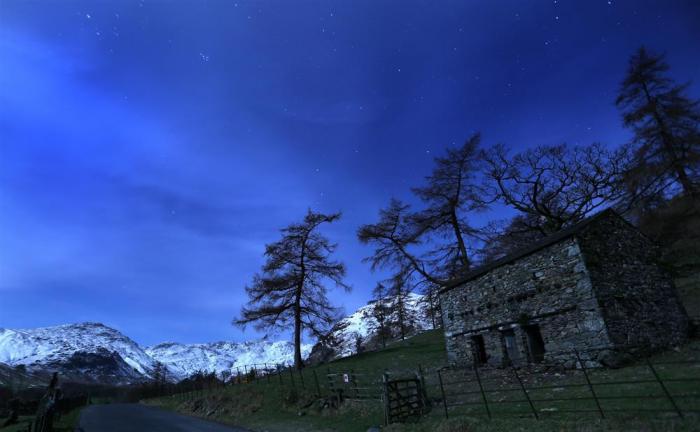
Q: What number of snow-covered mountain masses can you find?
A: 3